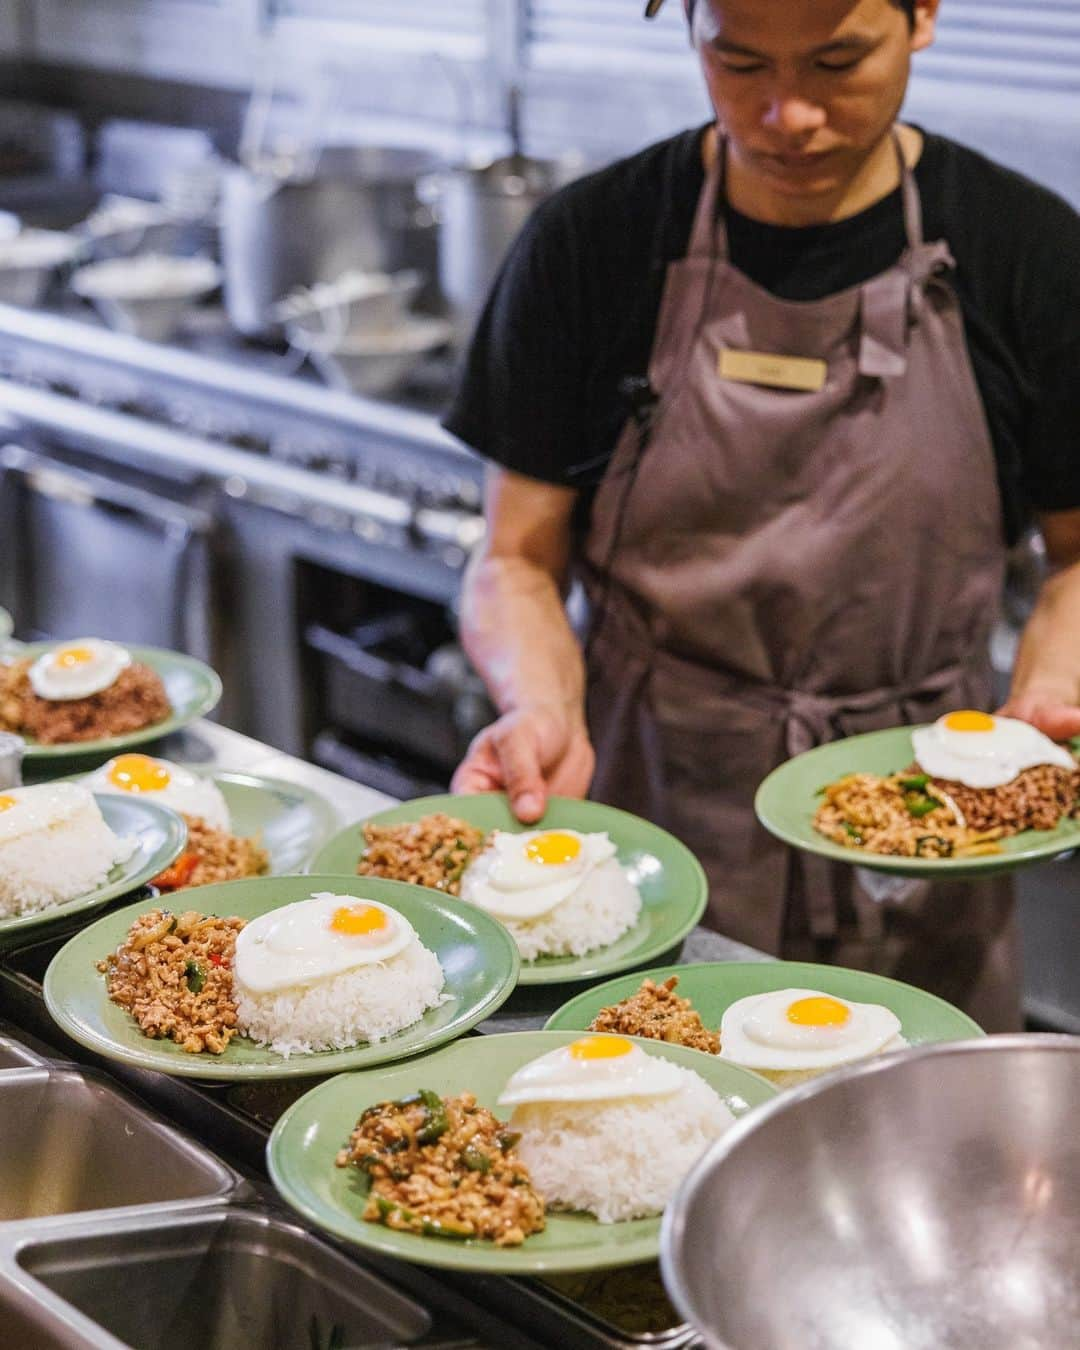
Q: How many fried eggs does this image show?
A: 8